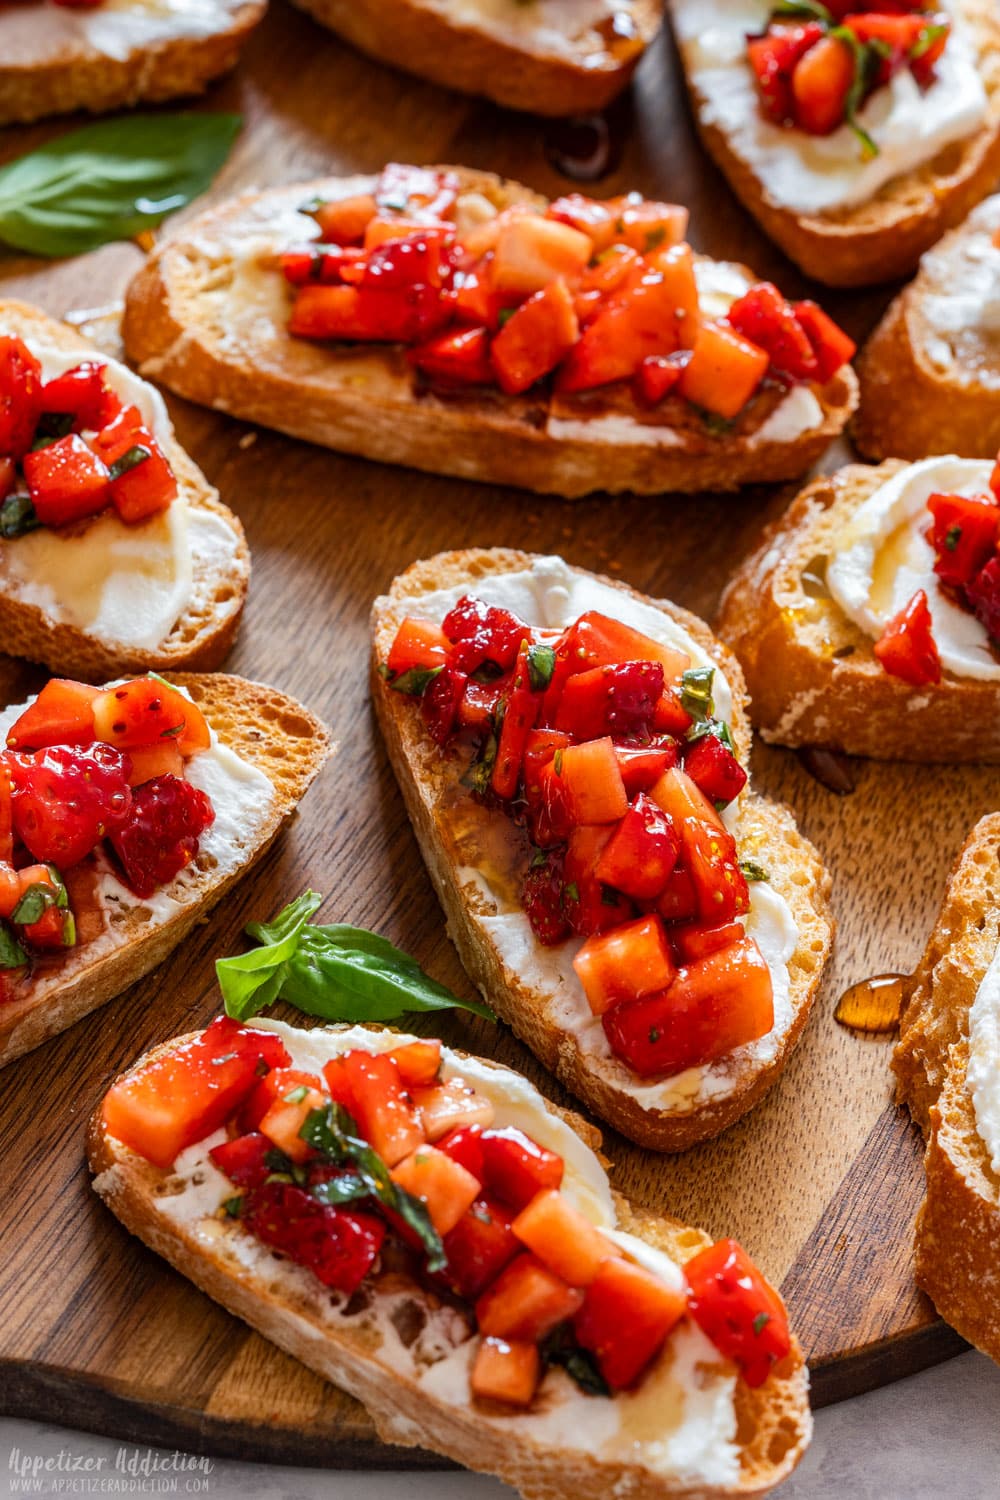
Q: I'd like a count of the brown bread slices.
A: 11